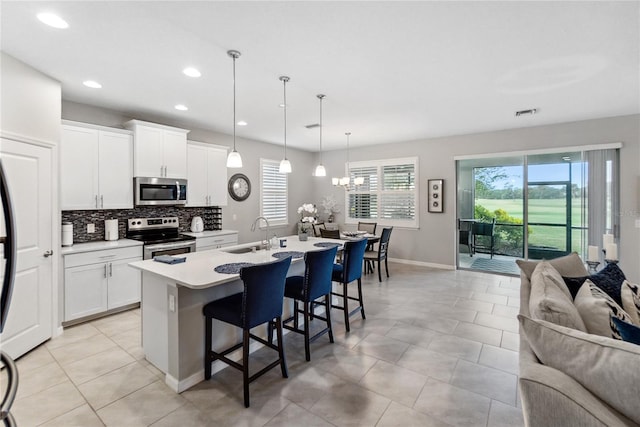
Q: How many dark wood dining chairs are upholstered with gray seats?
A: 4